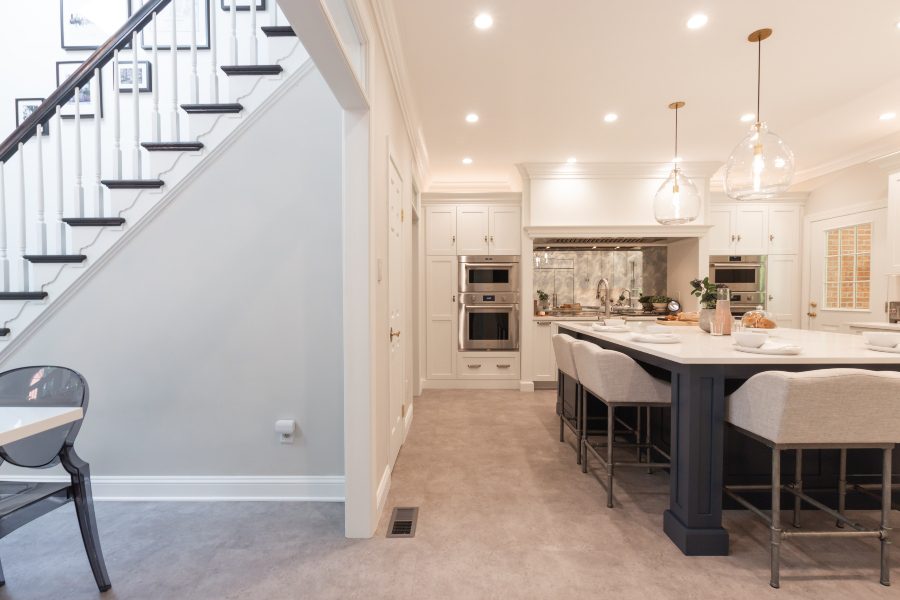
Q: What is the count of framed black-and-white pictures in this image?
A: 6